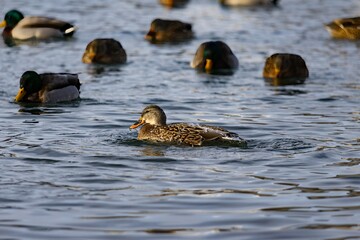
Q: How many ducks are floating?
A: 10